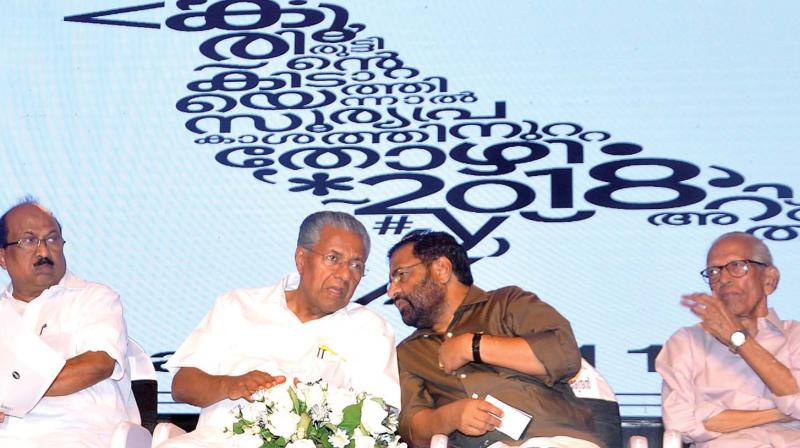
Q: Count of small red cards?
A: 0